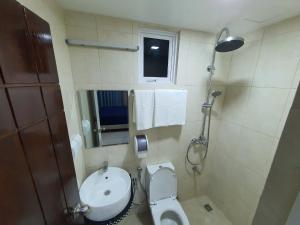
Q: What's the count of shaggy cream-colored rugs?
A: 0